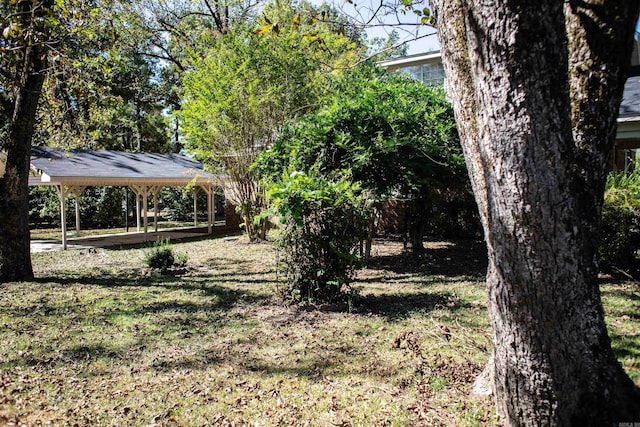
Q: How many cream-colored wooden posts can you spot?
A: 8